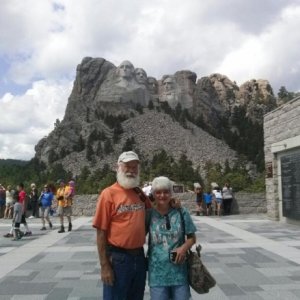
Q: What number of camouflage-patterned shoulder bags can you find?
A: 1